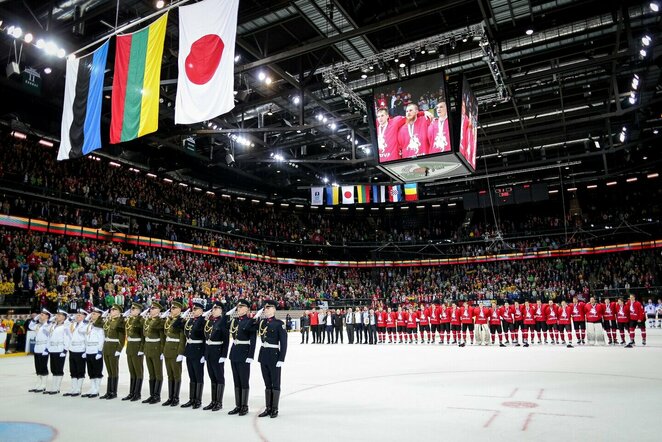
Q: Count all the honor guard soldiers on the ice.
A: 12